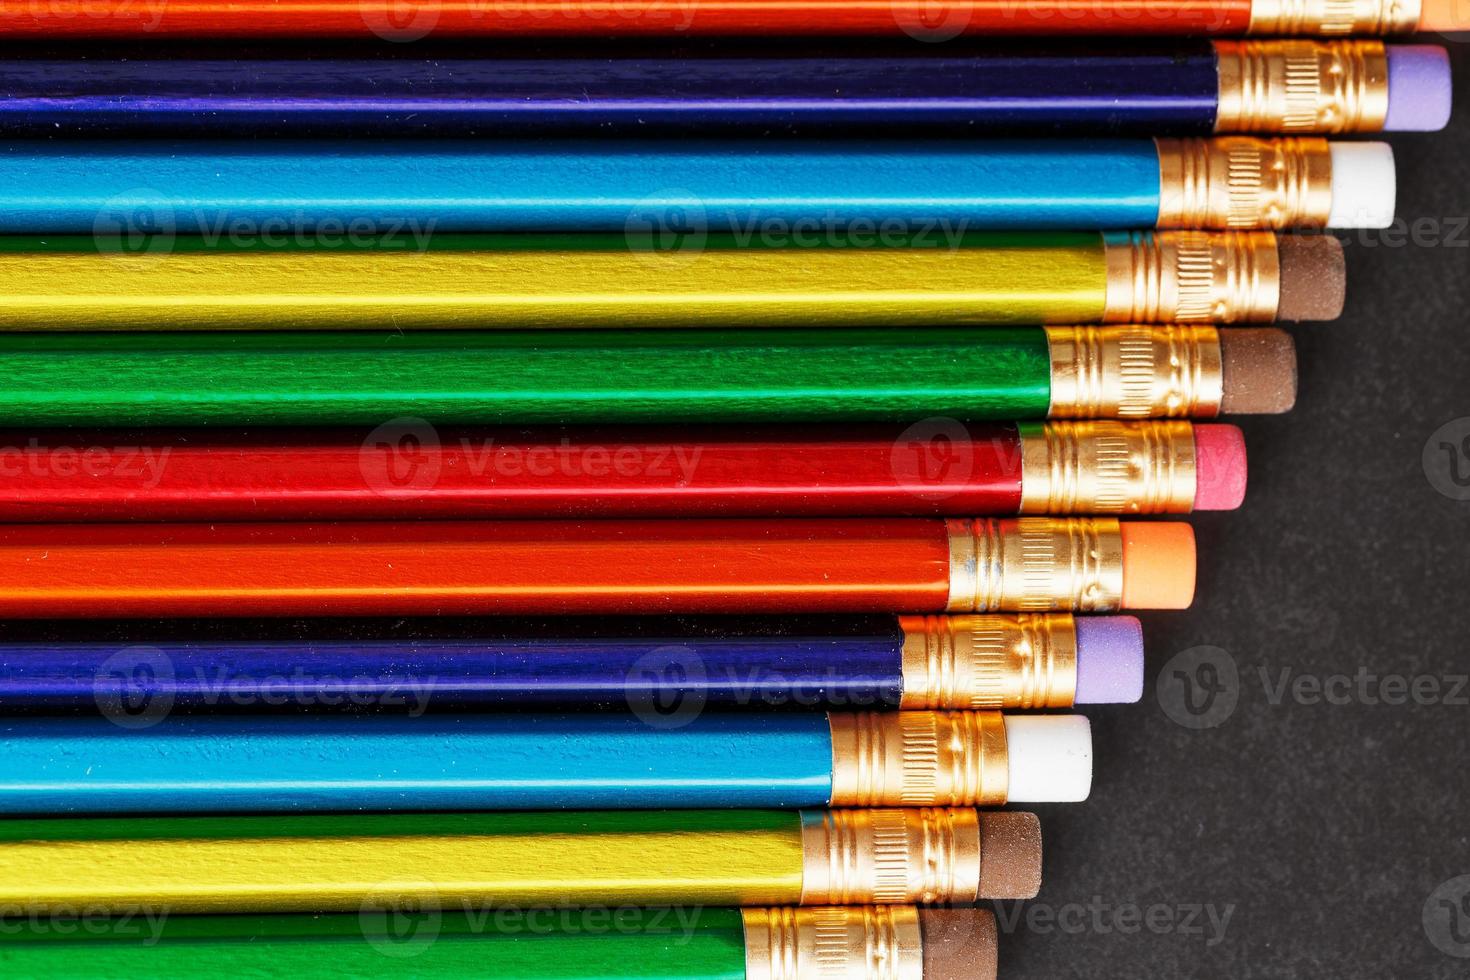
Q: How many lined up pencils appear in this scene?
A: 11